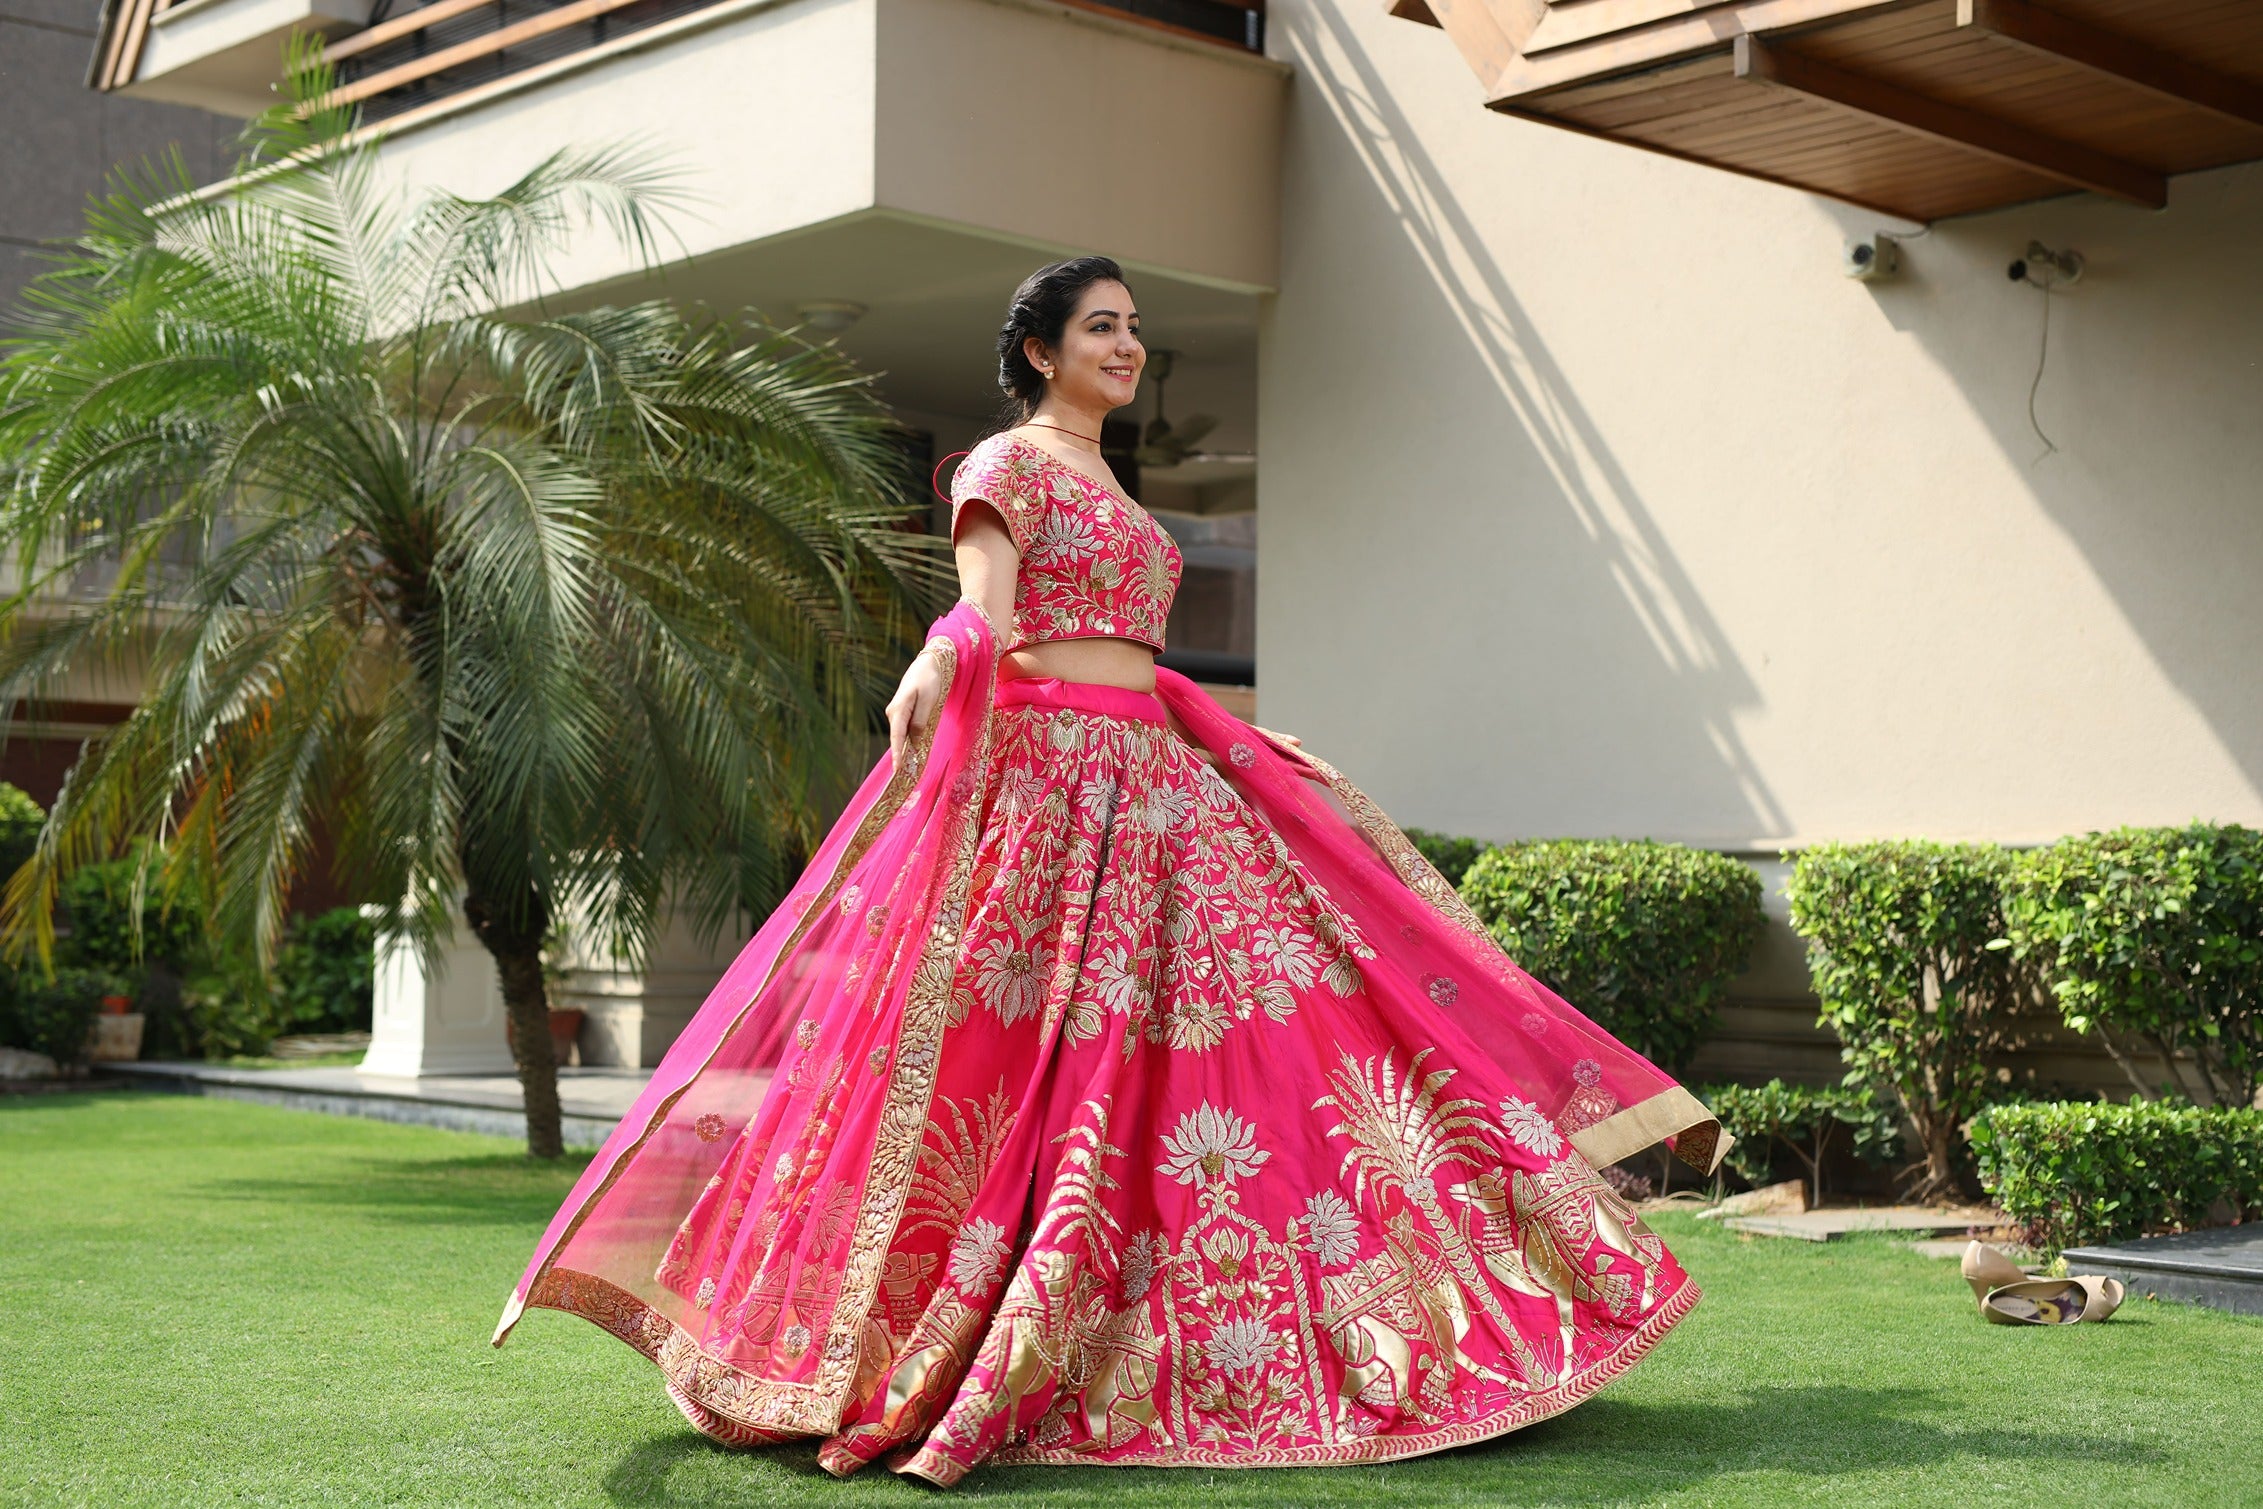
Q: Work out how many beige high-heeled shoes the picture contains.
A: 2